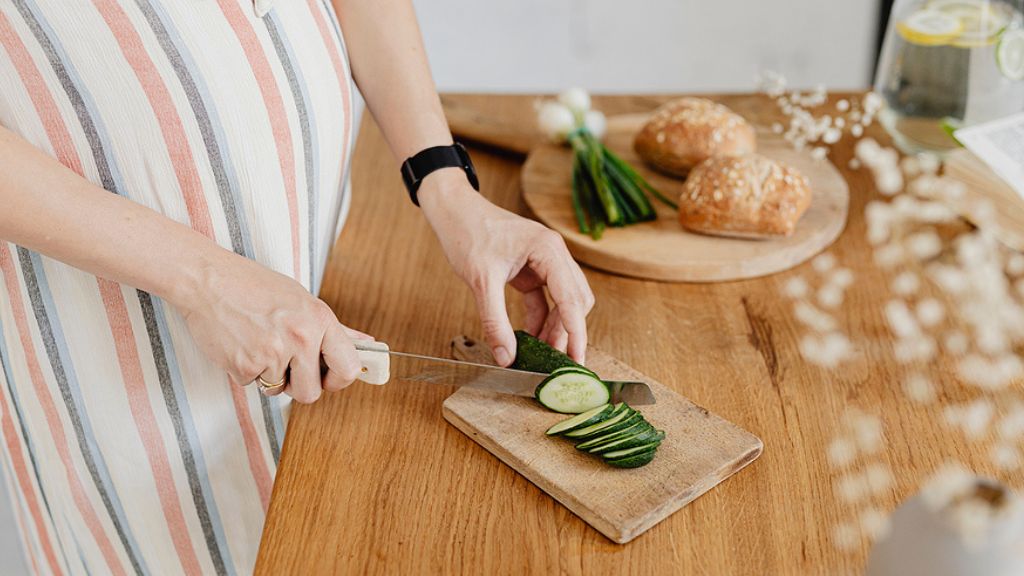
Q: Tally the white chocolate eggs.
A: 0